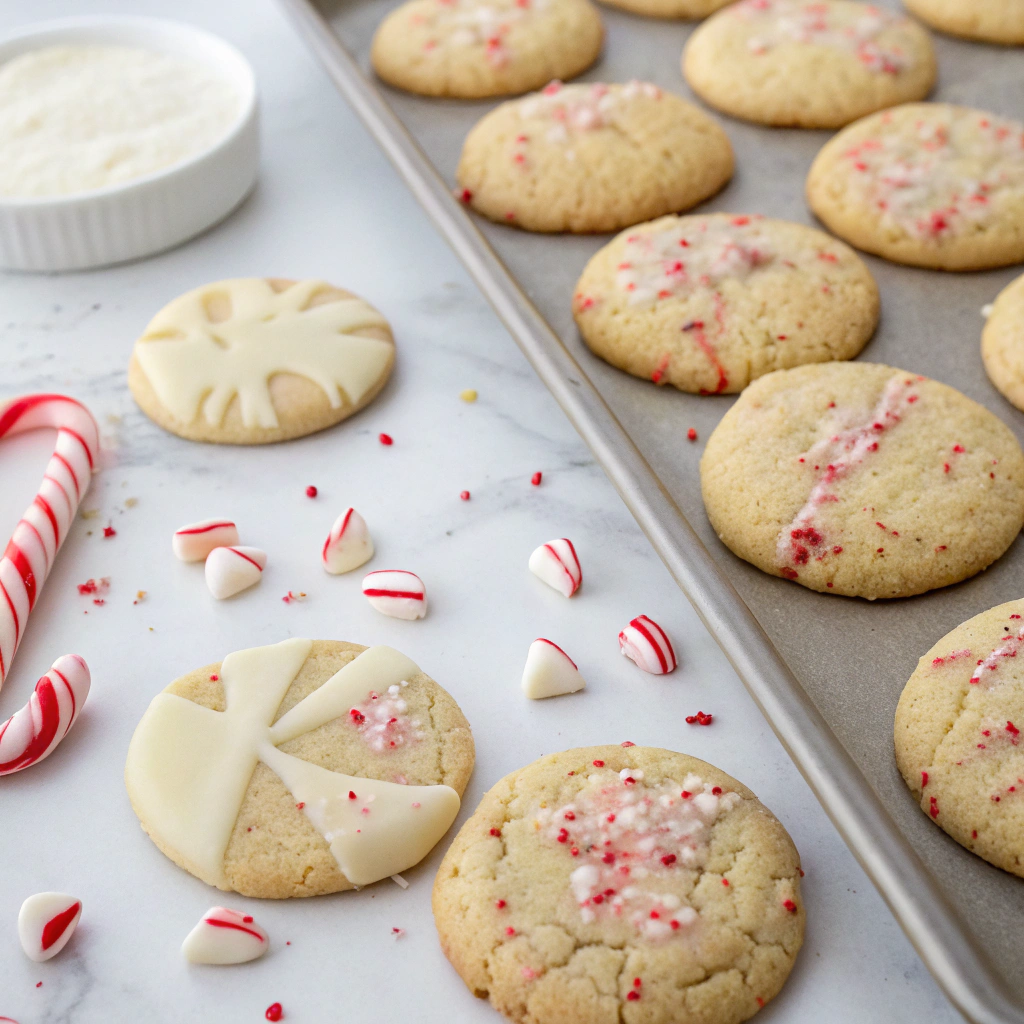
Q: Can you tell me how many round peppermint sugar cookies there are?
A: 13